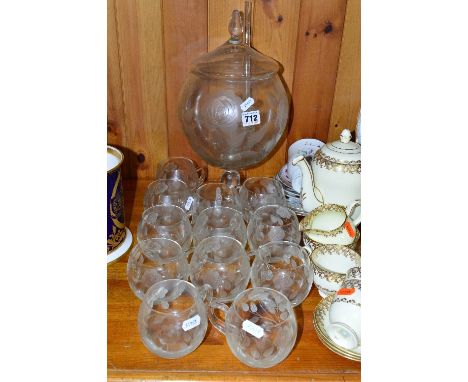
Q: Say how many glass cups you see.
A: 12